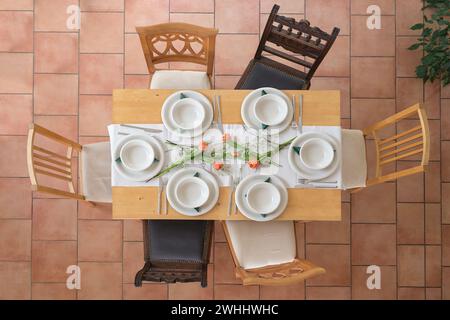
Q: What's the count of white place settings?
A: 6